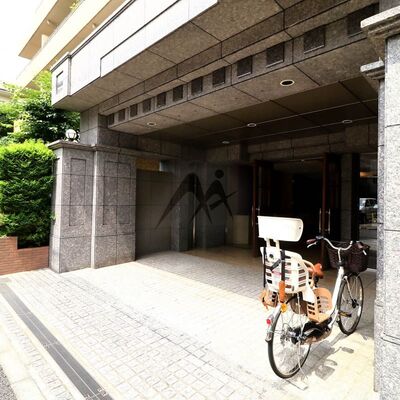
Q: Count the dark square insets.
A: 12